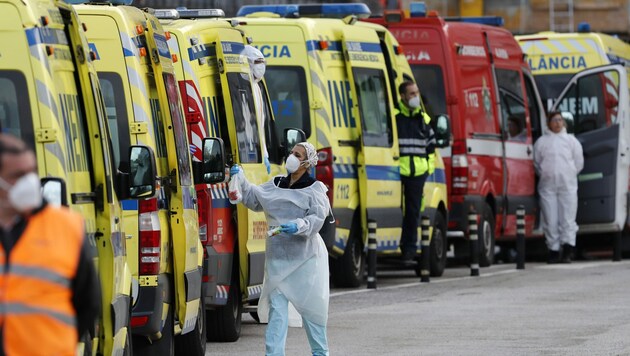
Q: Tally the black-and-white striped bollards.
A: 4